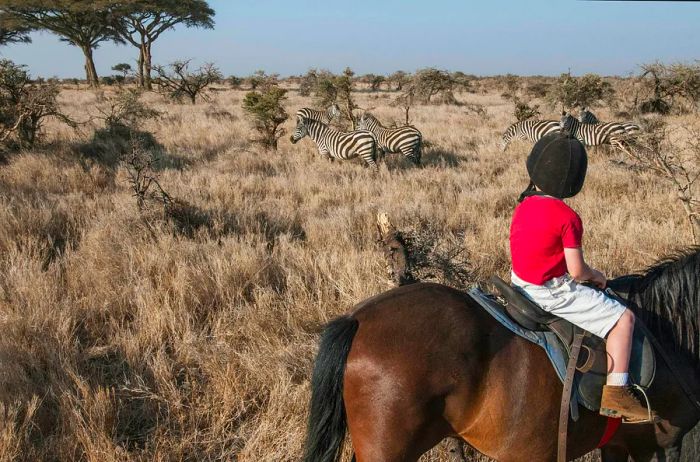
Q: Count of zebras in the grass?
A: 6